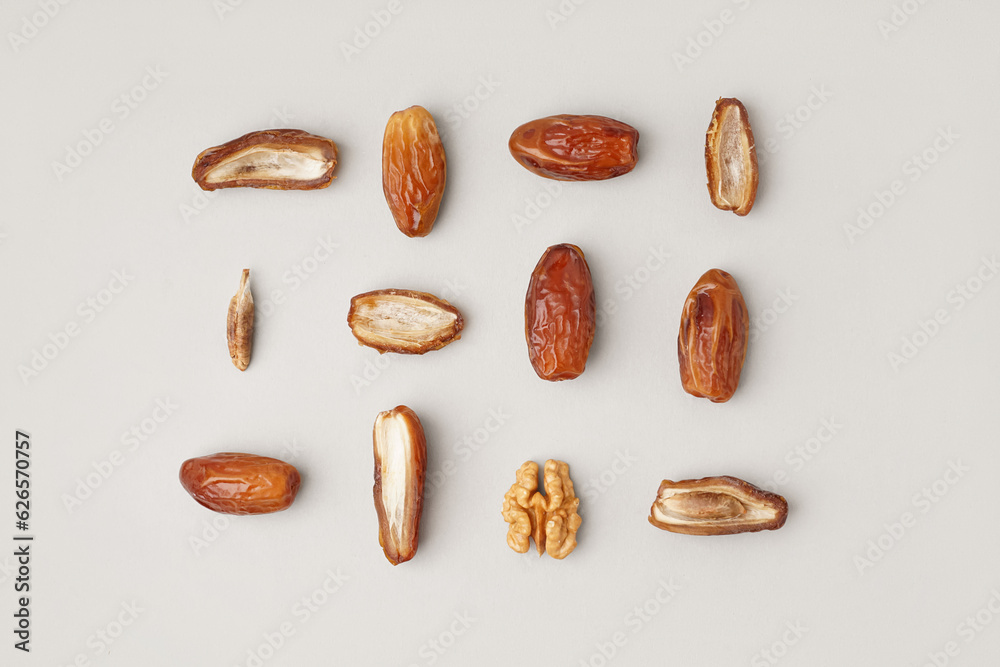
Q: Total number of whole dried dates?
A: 5